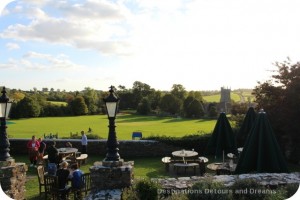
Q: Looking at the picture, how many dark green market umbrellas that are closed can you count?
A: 3